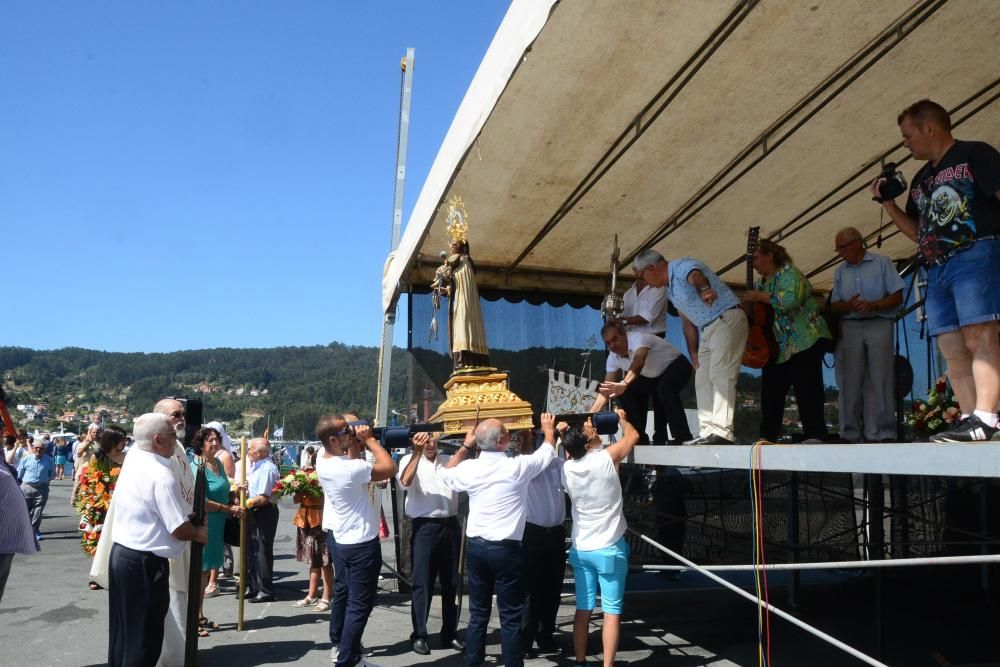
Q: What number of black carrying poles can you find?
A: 2